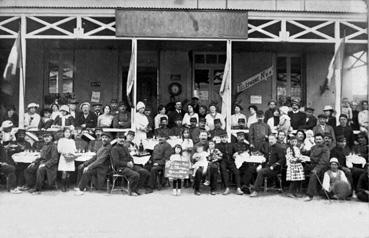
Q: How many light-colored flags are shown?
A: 4